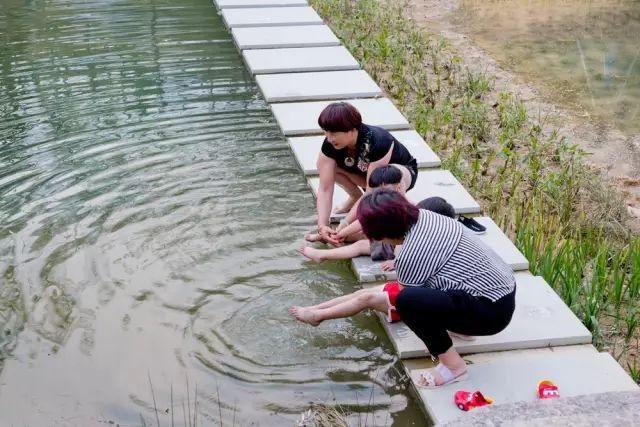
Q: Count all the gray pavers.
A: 11